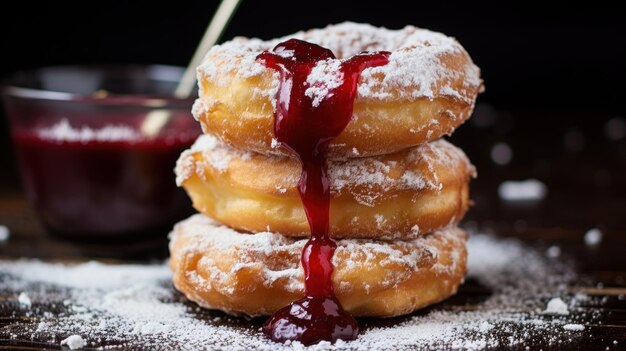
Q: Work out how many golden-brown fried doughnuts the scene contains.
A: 3